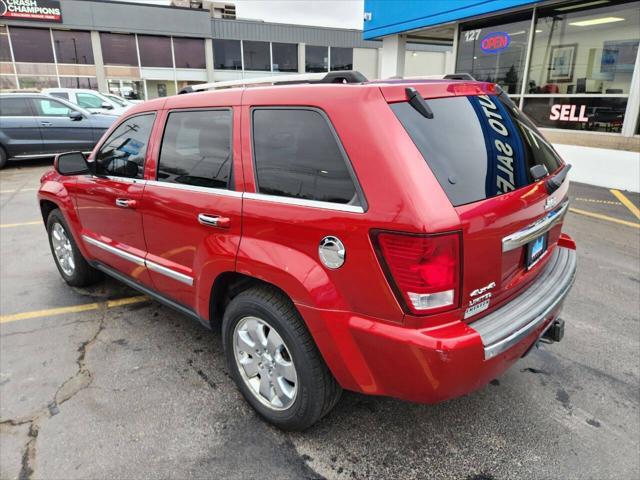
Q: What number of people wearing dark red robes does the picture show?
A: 0